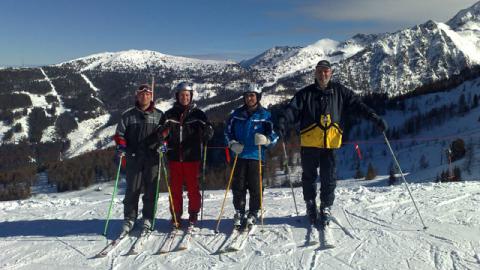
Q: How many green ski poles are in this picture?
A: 2